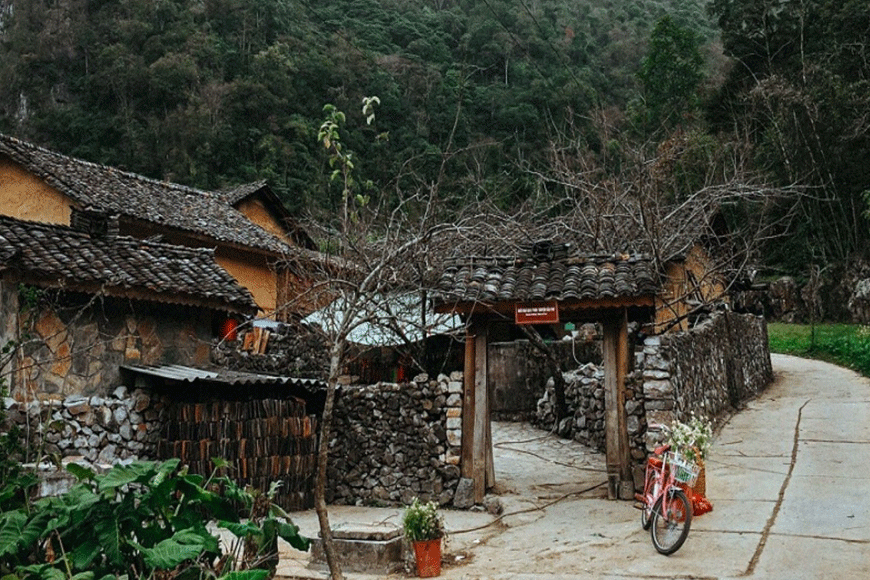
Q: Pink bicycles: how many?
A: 1